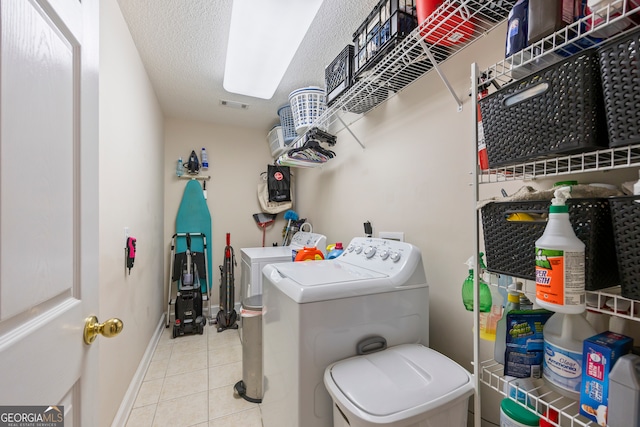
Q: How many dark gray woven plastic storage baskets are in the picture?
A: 4